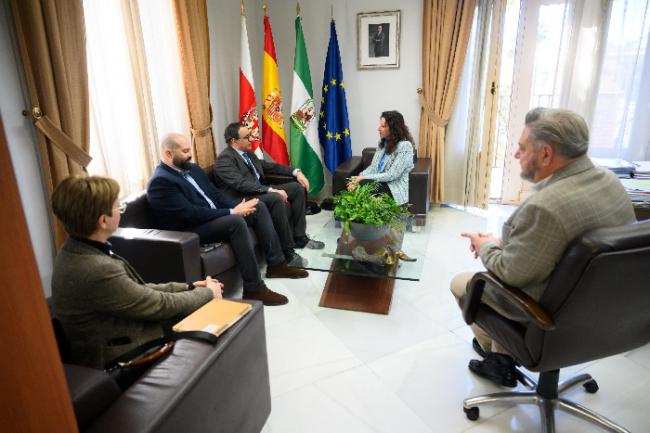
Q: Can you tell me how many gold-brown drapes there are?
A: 3